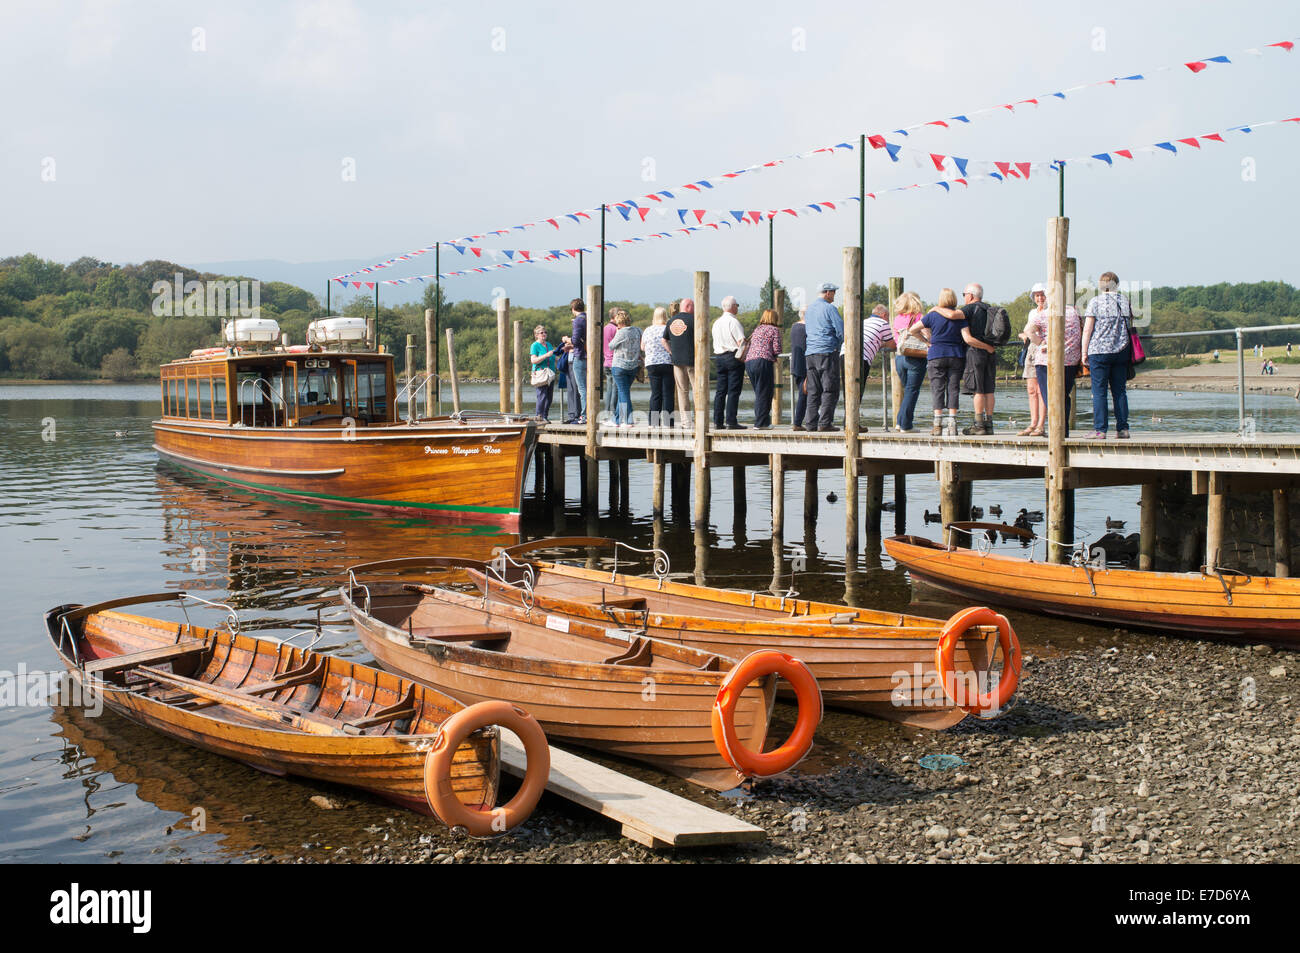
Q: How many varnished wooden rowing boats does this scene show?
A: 4